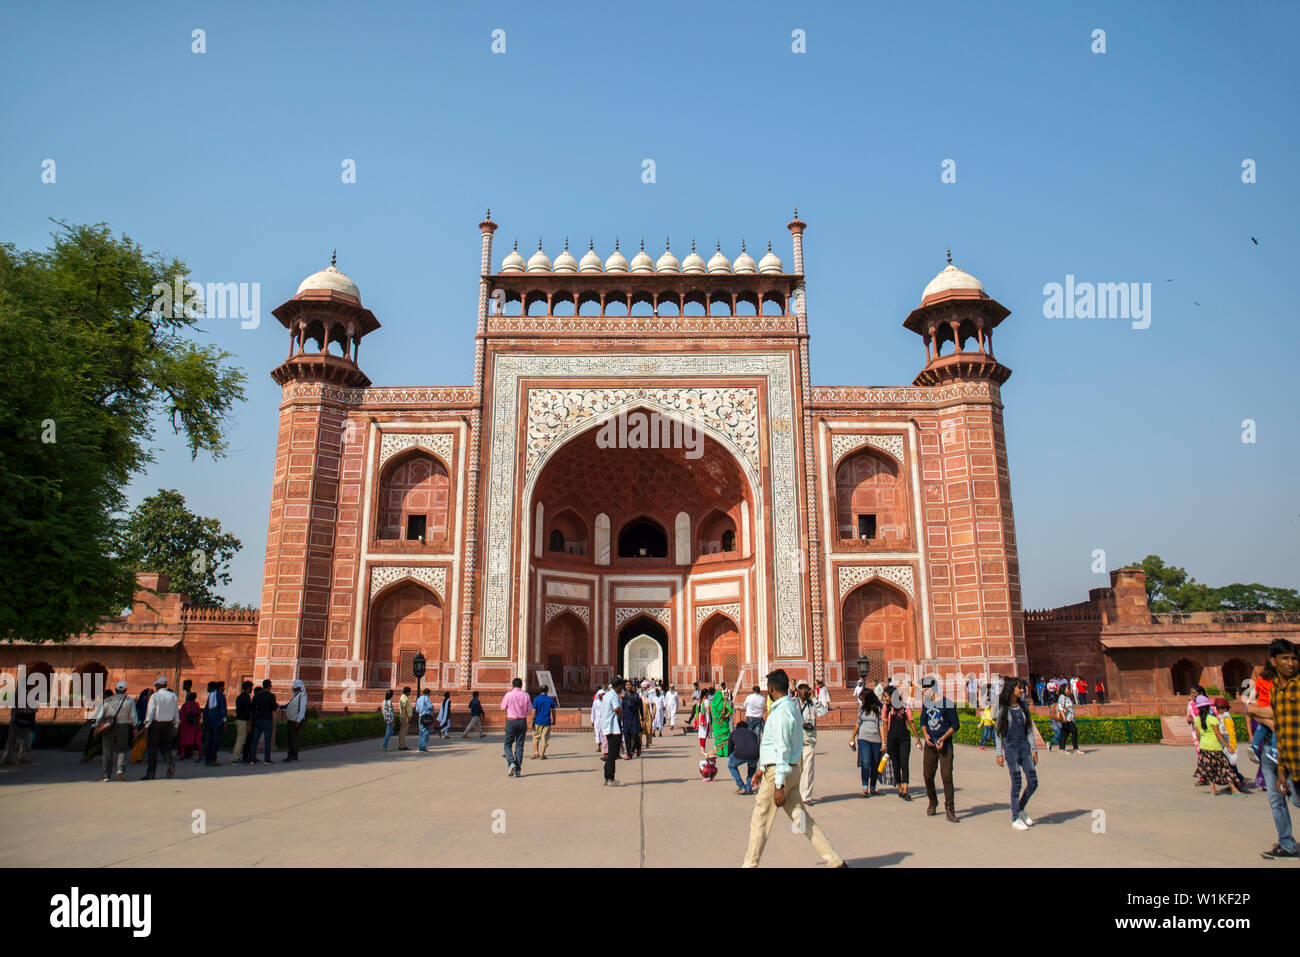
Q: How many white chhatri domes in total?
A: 13